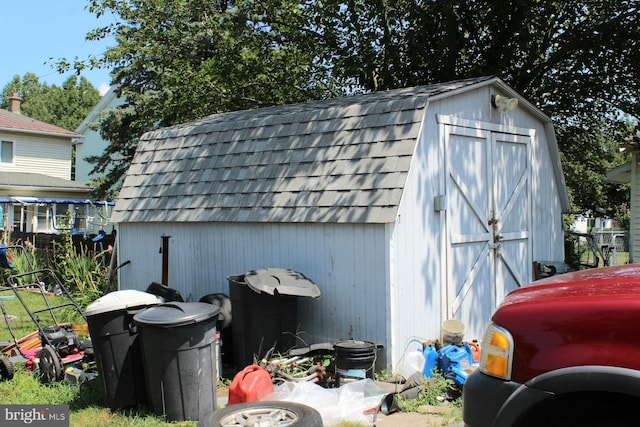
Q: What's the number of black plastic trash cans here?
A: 3